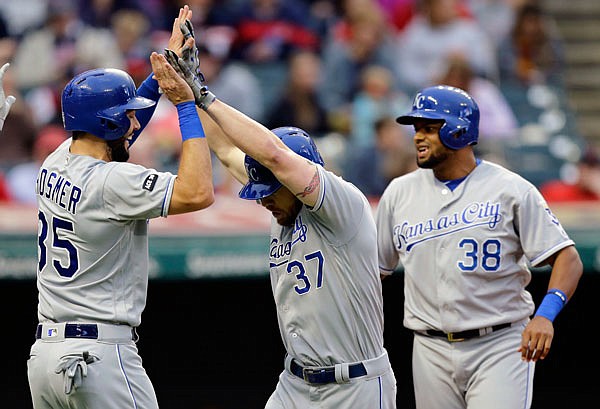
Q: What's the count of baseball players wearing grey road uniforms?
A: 3